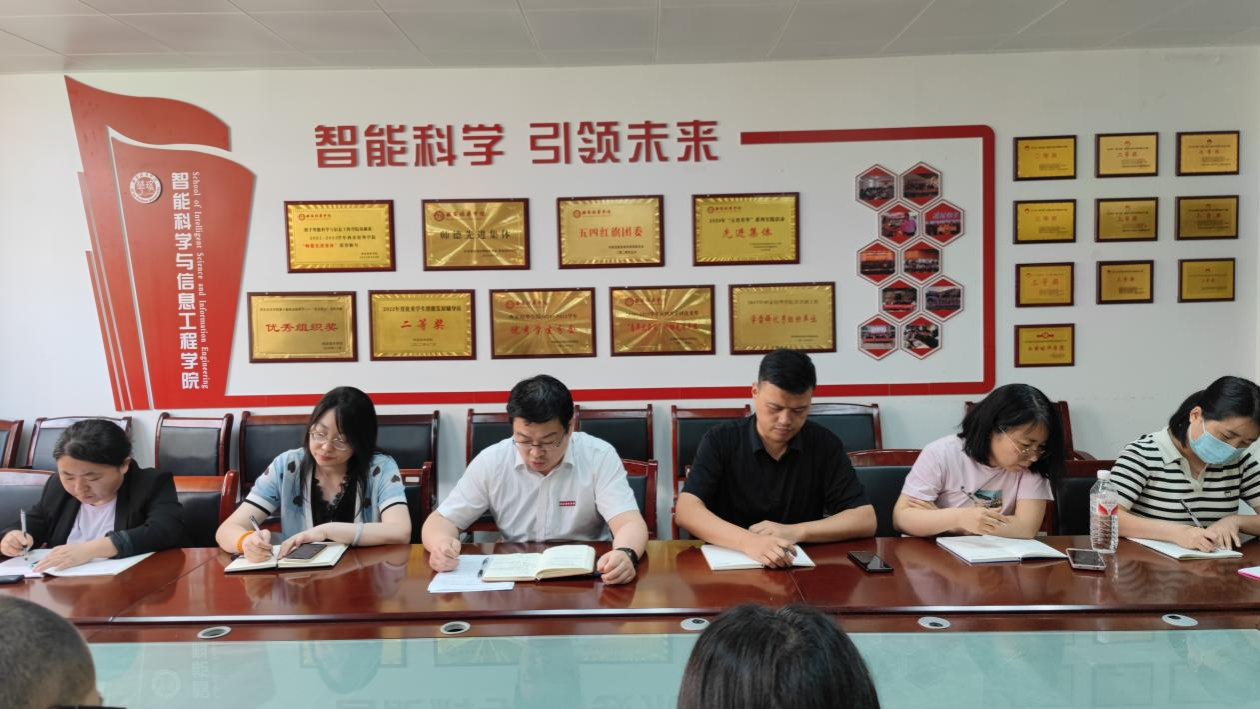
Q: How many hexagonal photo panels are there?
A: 10